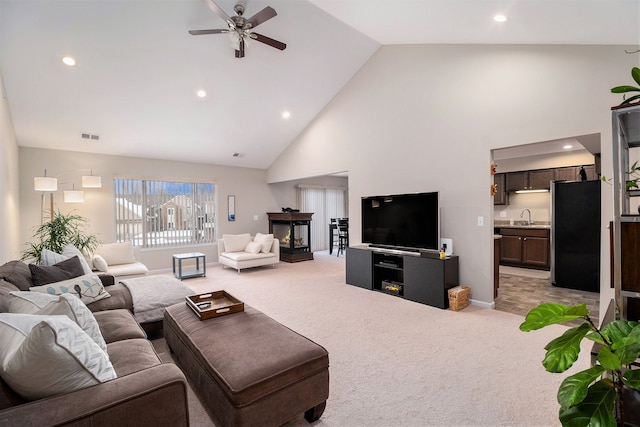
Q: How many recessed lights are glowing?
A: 5